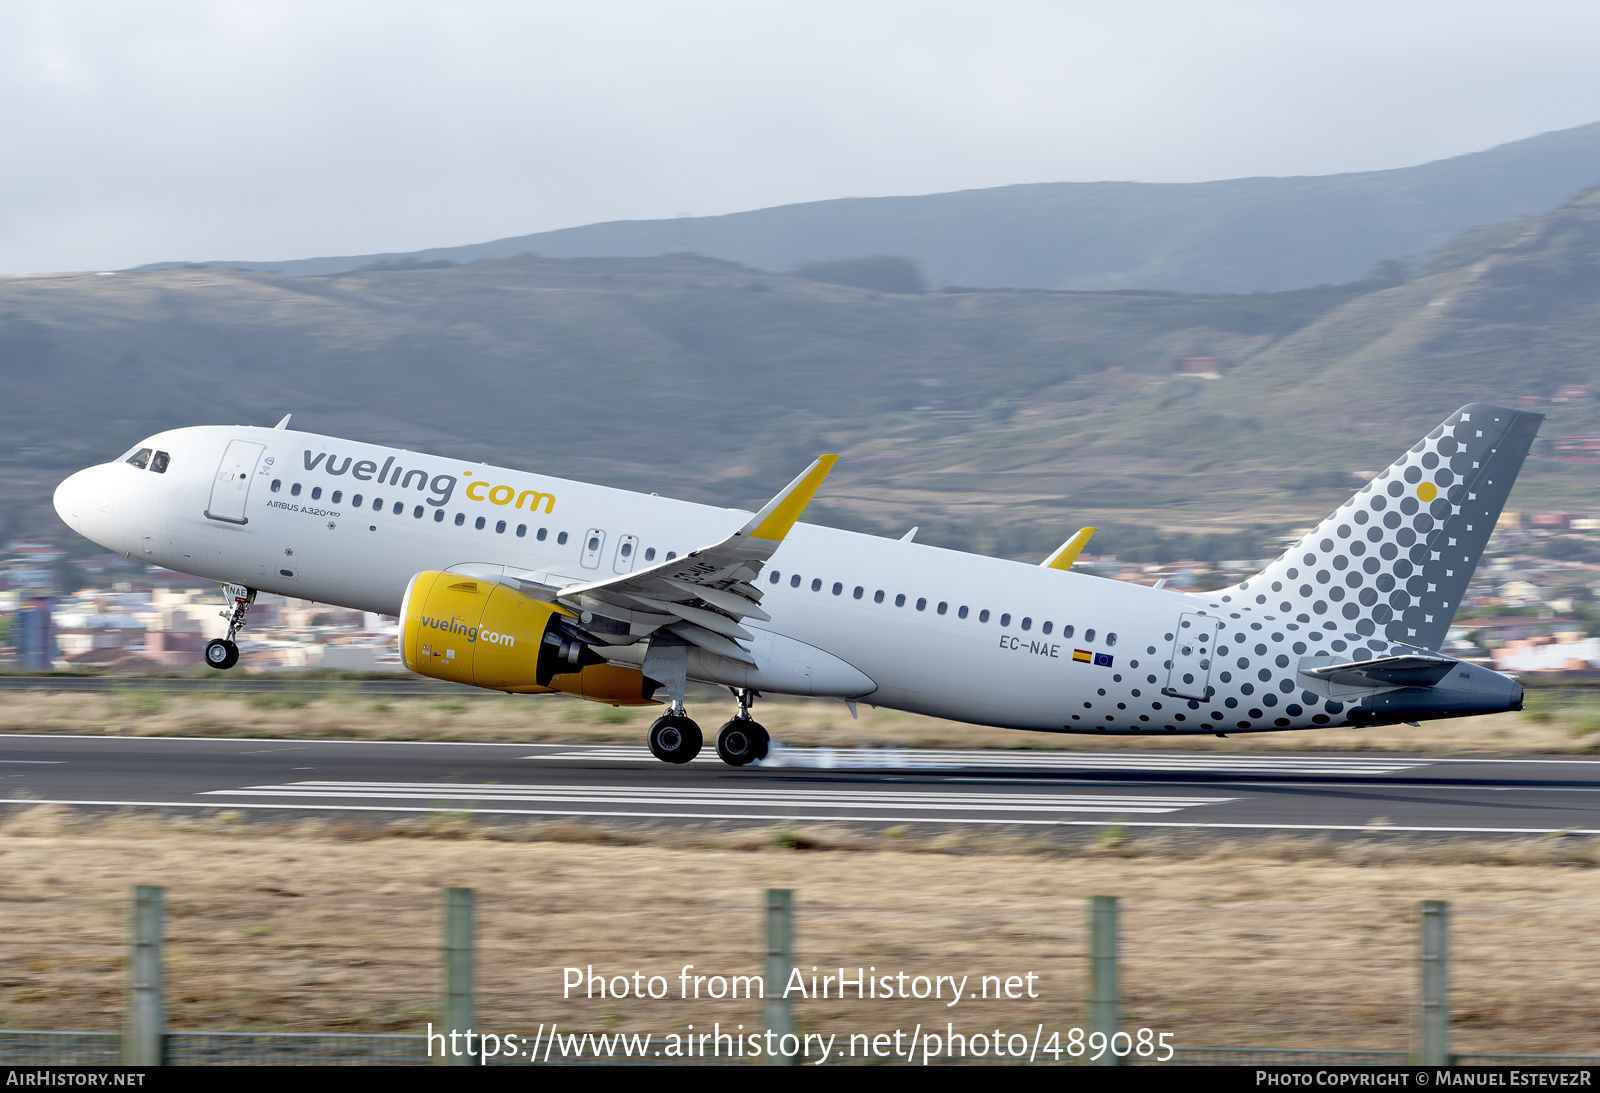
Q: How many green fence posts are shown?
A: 5